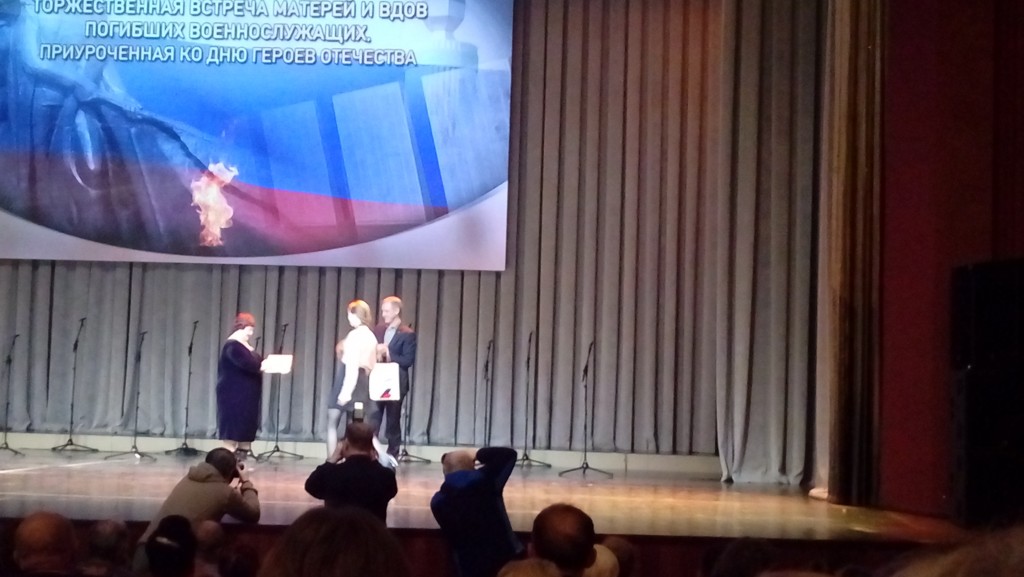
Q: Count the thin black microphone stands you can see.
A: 10